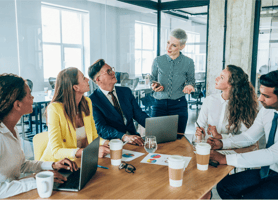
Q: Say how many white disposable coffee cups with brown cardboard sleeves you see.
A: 3